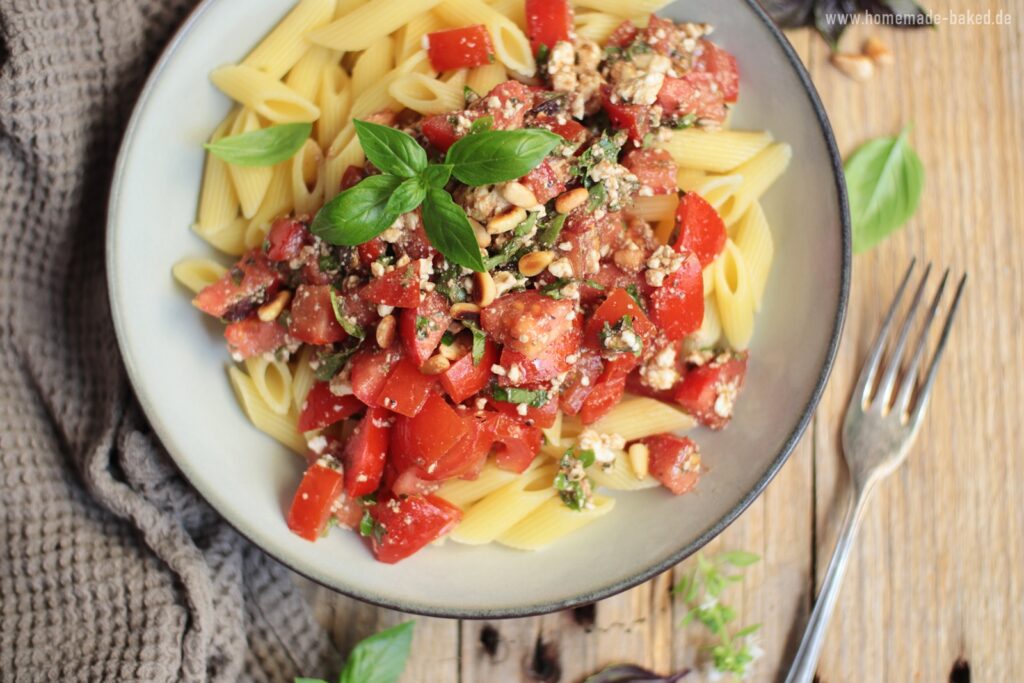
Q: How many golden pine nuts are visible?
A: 14